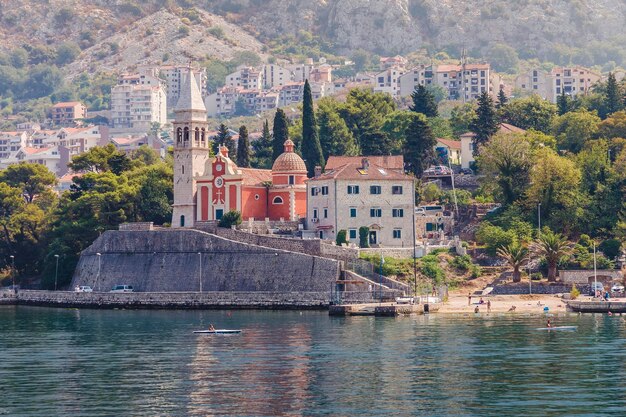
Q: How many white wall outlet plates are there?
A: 0